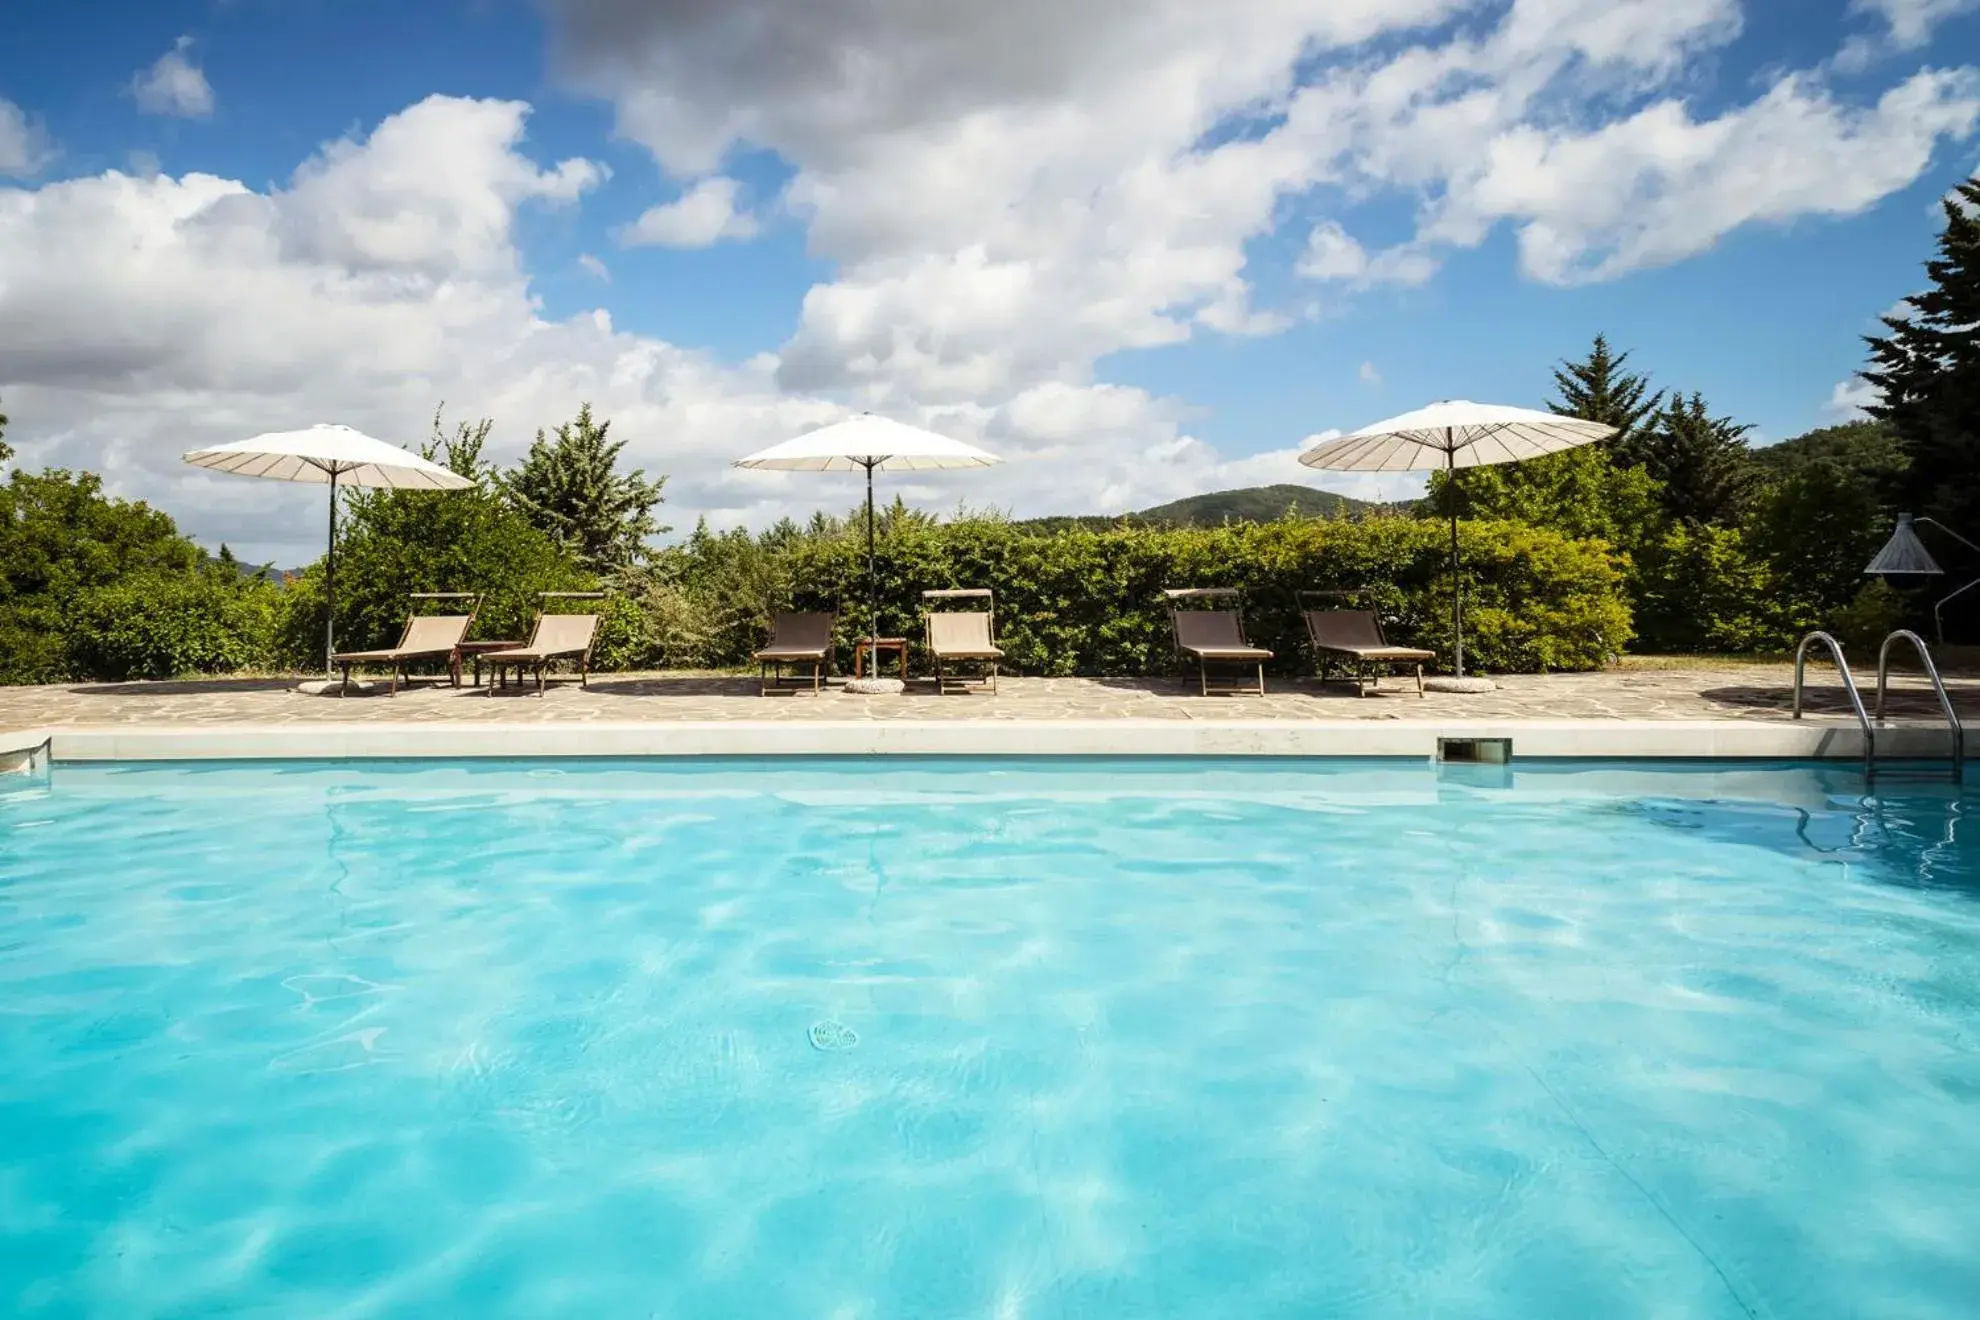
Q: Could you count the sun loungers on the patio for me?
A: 6